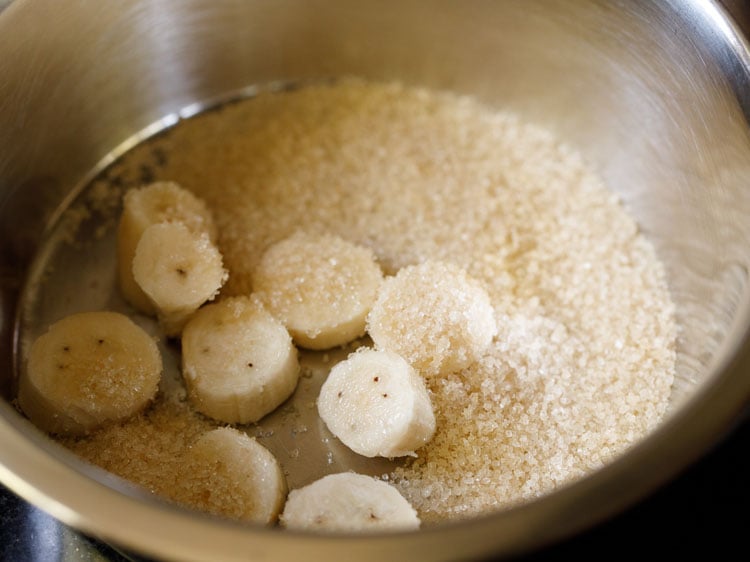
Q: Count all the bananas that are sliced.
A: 9